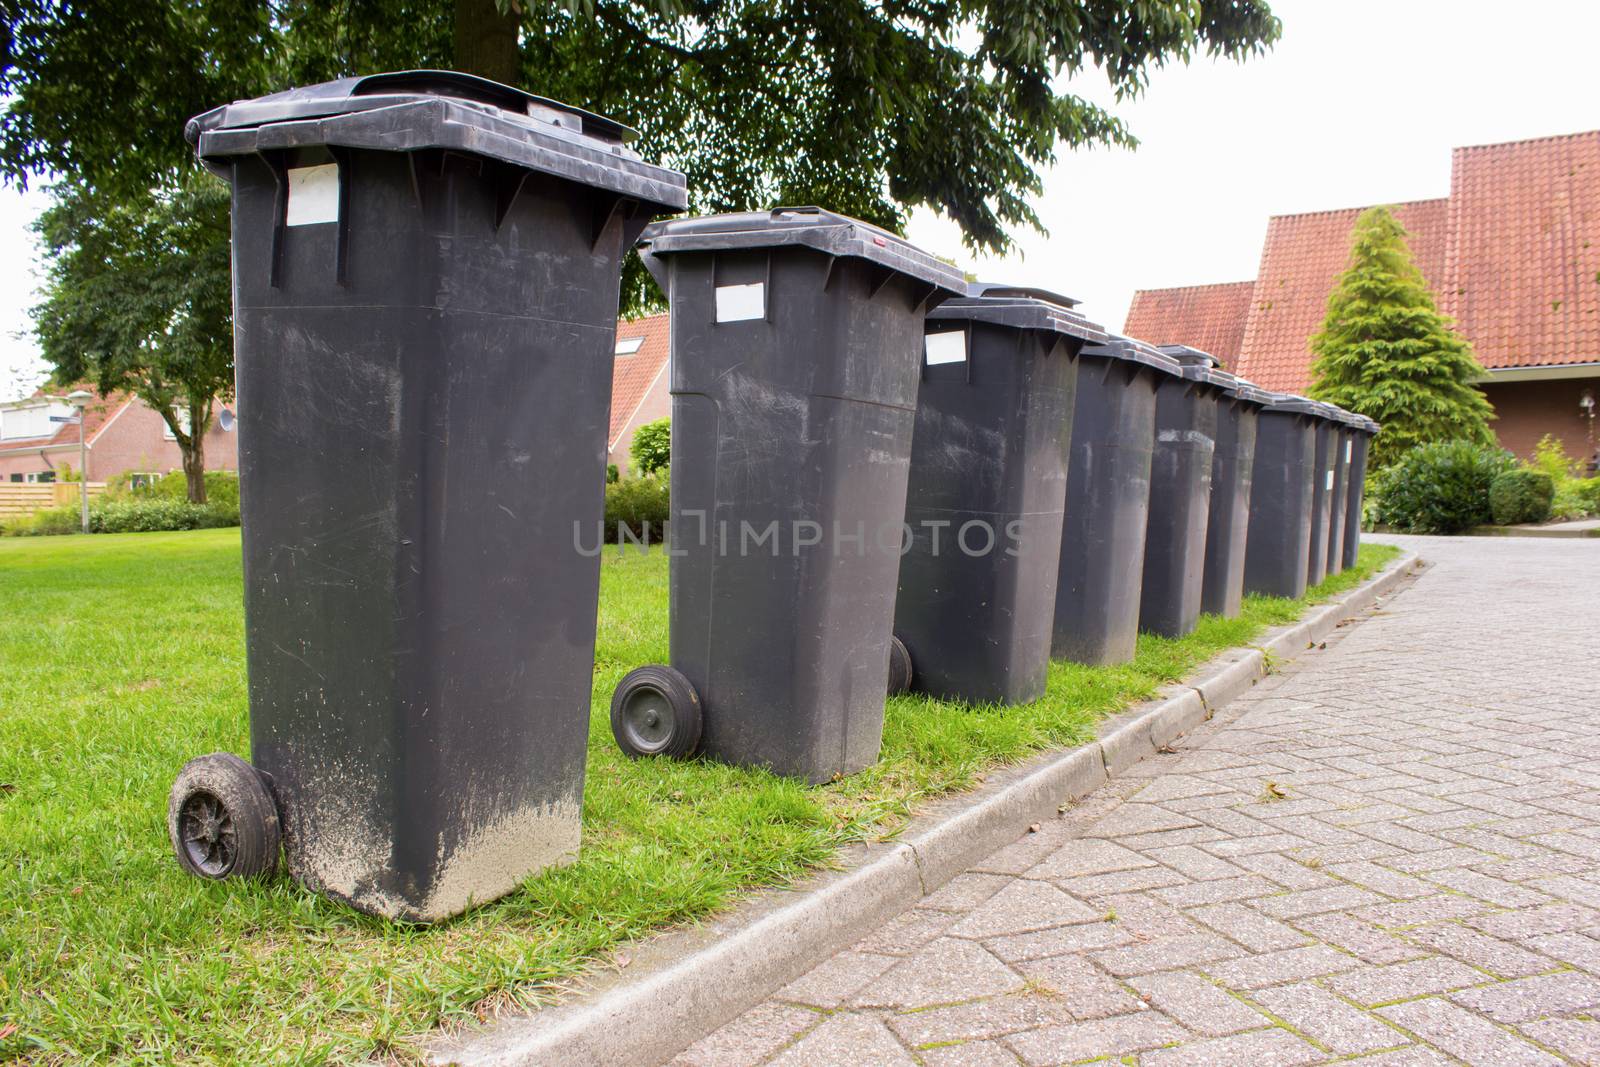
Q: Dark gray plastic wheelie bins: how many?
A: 10